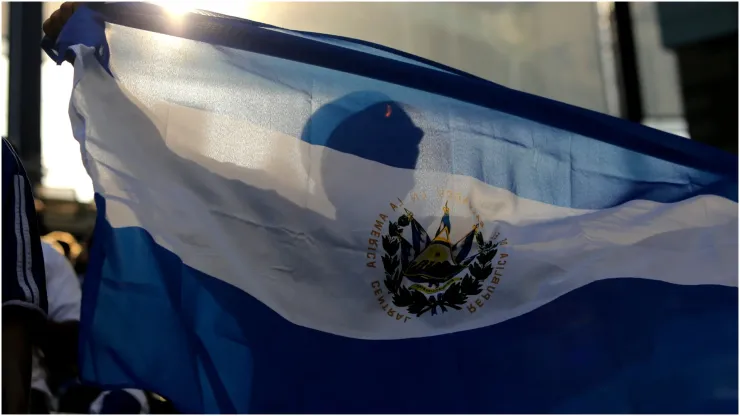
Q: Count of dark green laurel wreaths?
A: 1